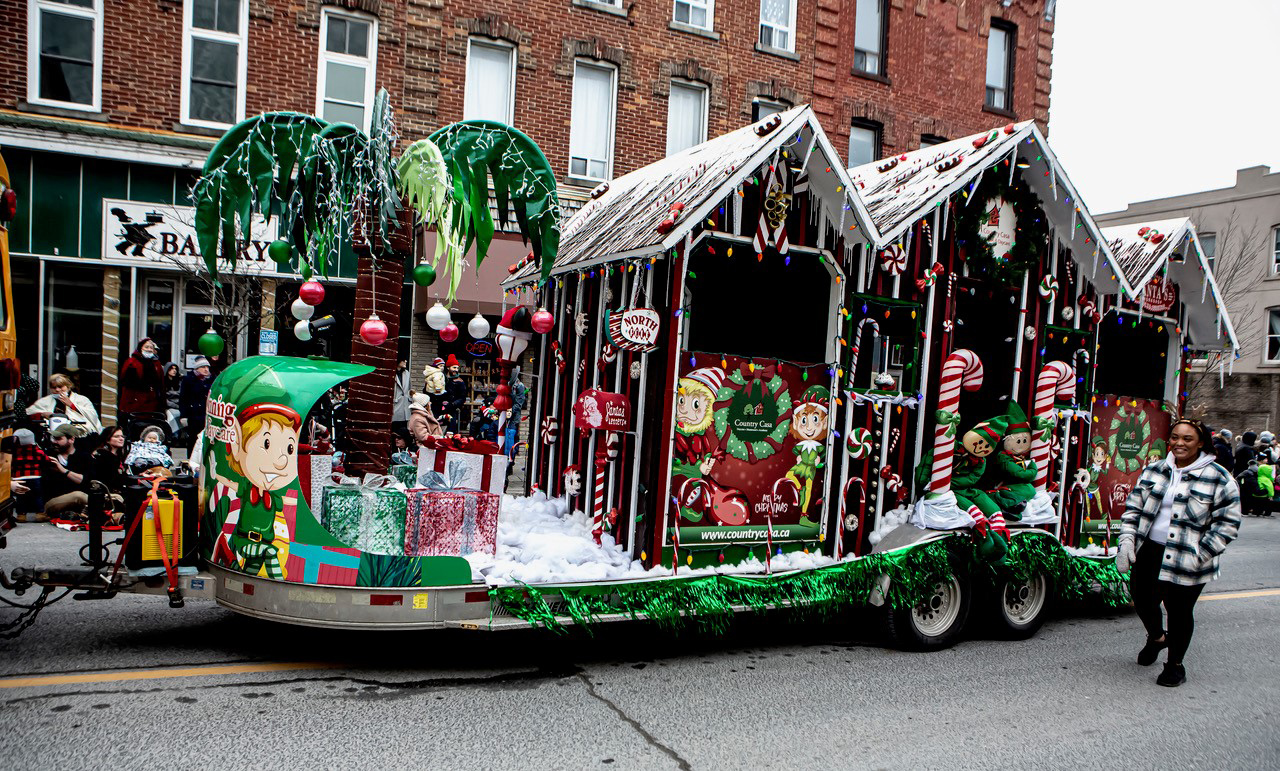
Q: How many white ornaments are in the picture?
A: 4